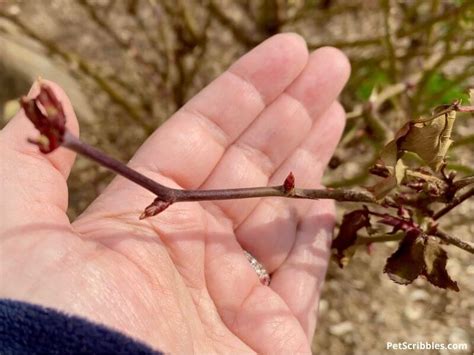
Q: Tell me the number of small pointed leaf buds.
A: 2